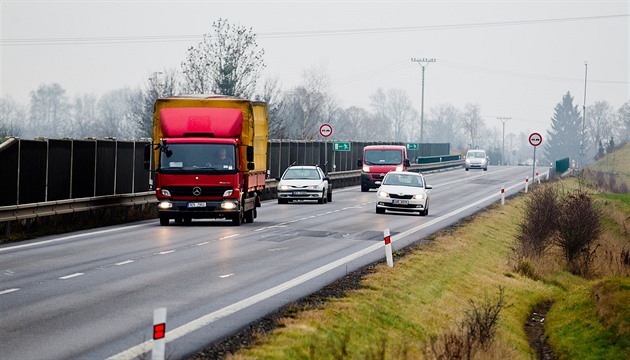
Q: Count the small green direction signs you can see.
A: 2